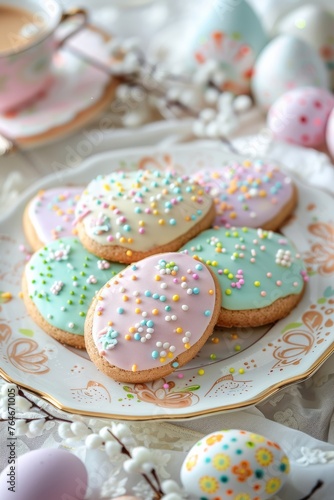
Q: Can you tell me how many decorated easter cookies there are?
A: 6